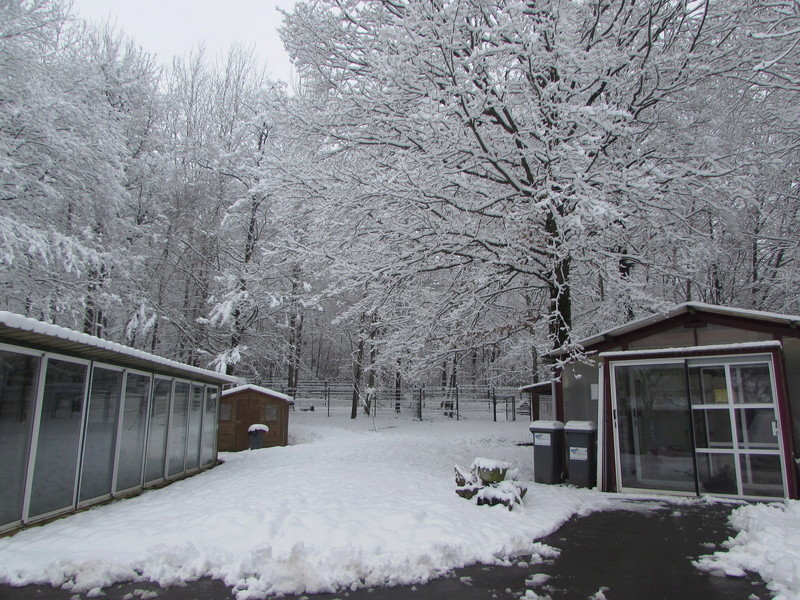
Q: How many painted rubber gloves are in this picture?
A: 0